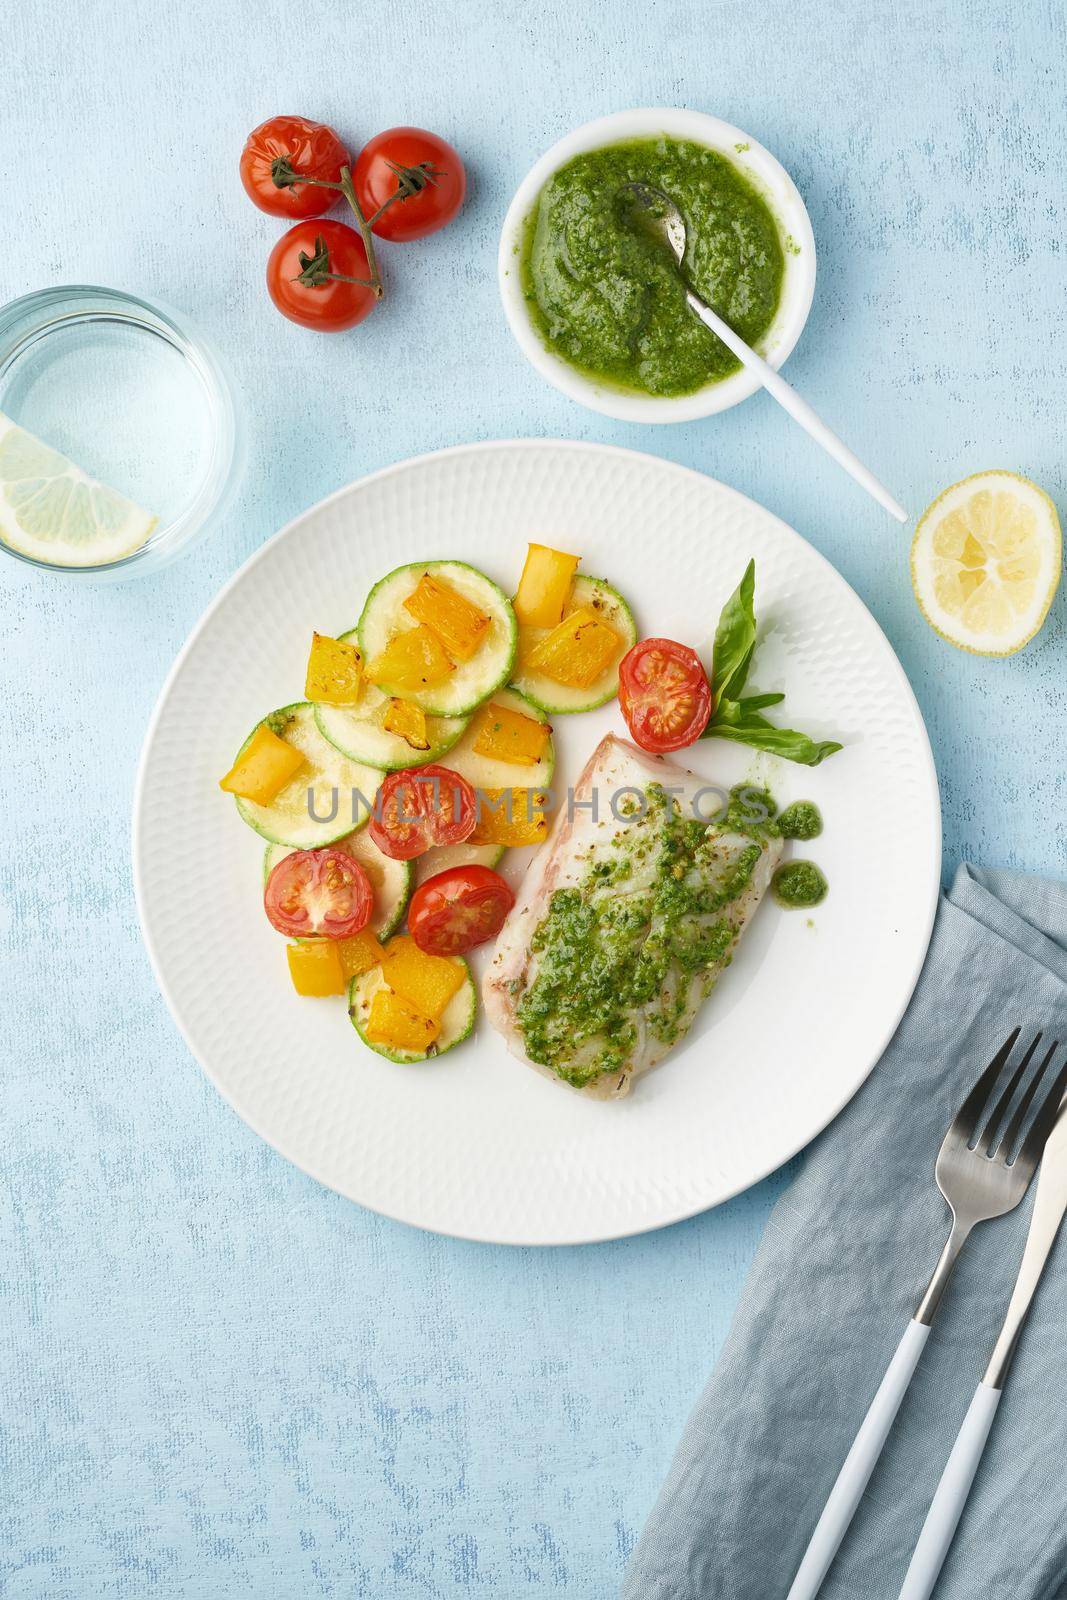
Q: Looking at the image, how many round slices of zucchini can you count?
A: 8